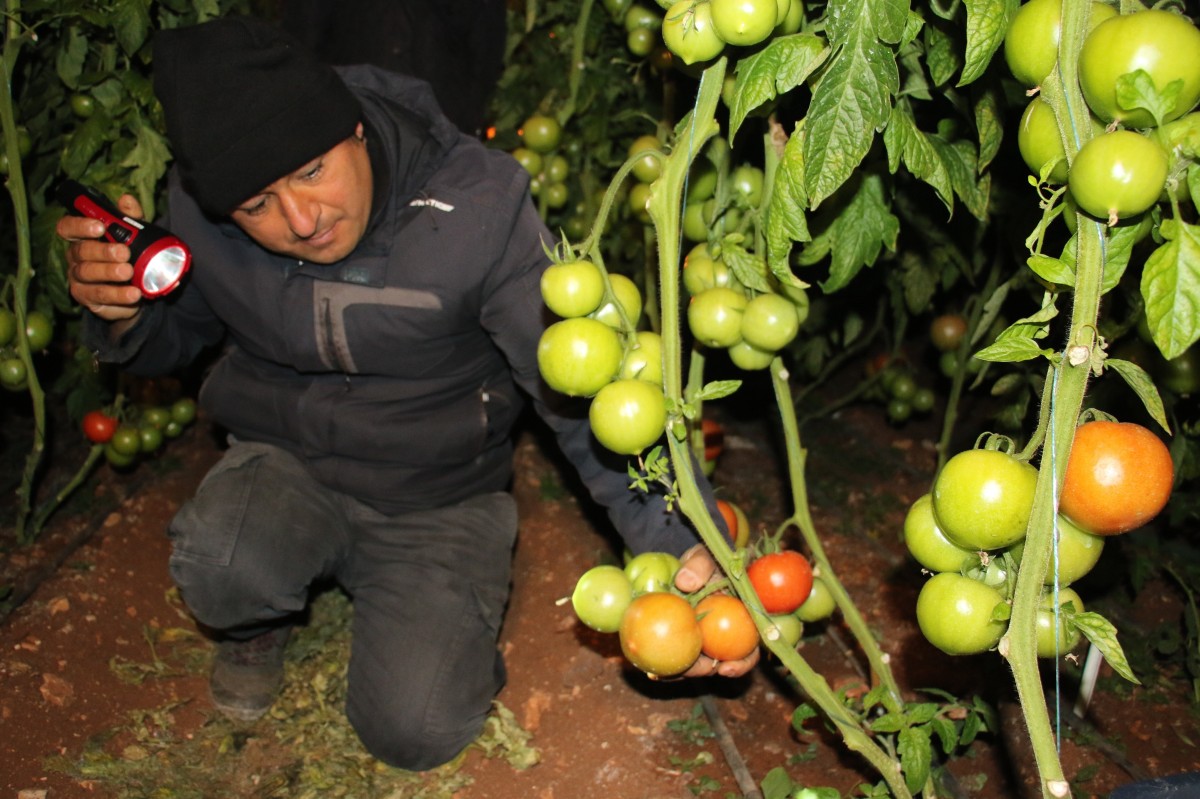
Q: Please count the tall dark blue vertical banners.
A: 0